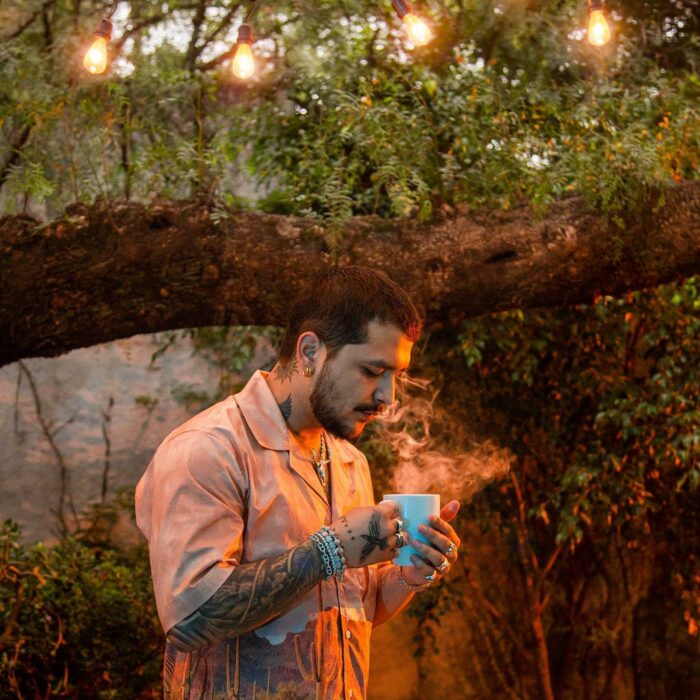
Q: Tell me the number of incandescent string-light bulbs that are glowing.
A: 4